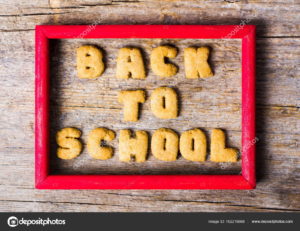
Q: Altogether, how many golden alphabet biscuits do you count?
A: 12